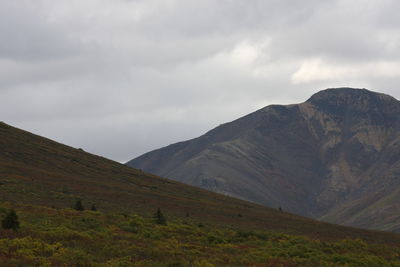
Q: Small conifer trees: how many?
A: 4